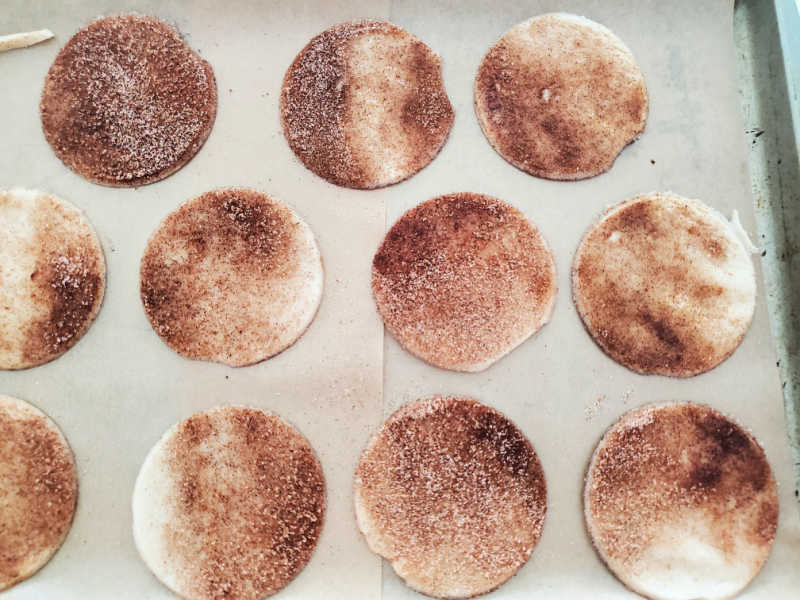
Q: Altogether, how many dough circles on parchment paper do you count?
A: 11